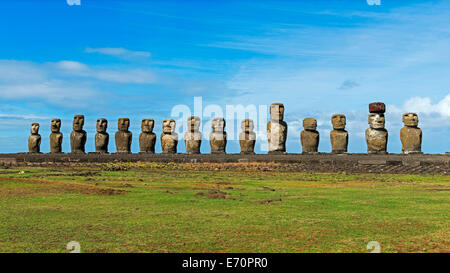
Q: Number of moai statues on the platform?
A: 15